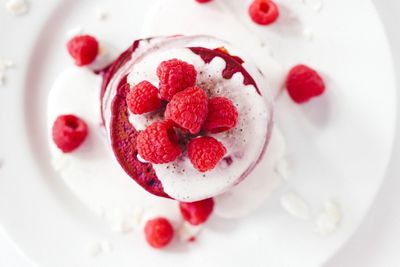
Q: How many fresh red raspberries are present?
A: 13